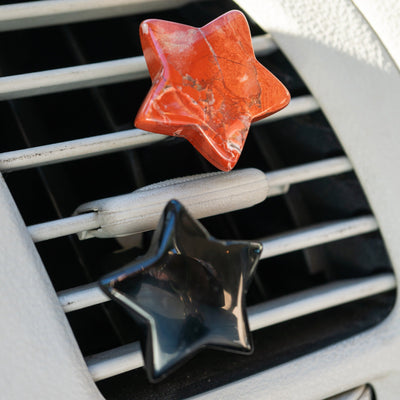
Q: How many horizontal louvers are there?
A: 6